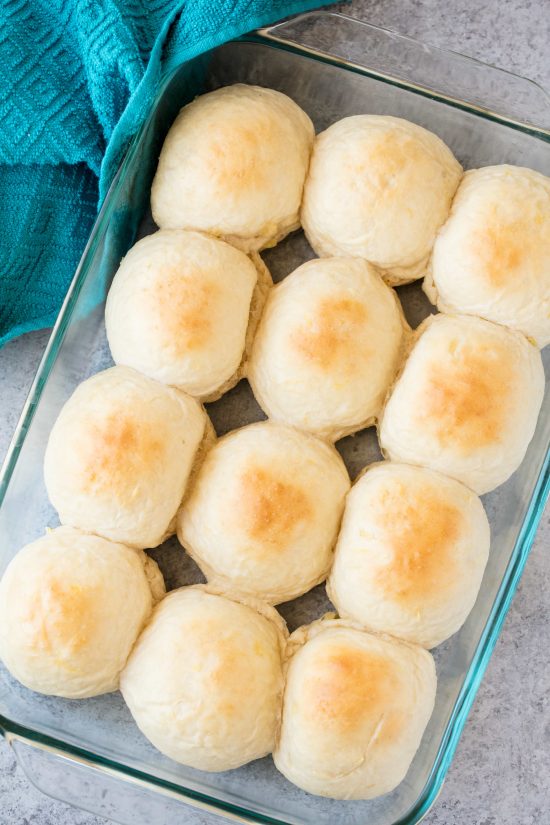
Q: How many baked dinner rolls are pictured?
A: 12